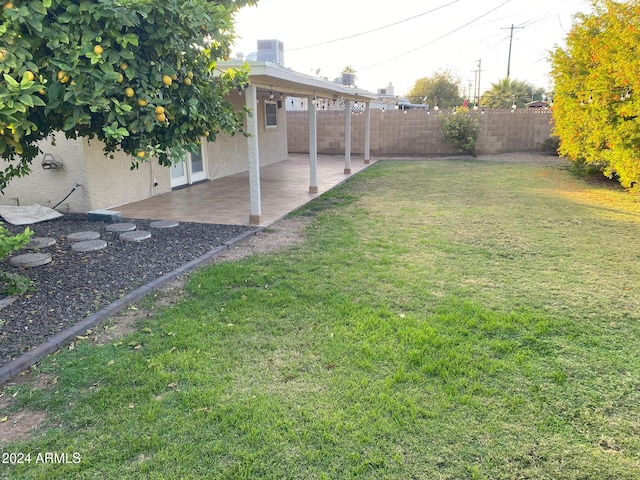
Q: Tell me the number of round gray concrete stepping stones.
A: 7